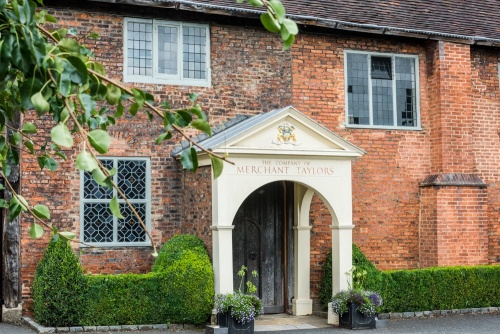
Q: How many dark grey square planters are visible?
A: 2